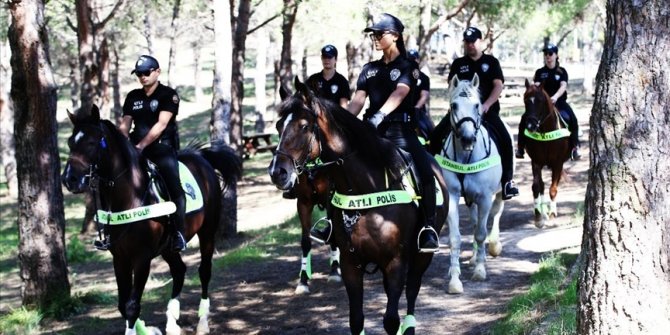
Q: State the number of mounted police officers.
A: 6